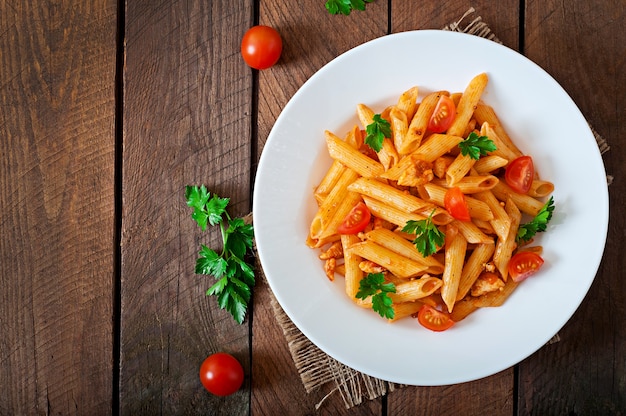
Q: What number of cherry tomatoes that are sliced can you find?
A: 6